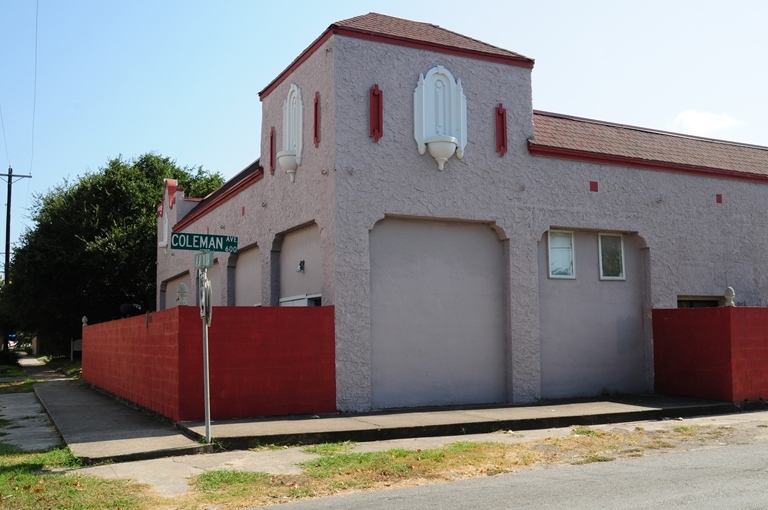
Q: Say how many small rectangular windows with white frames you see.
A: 2